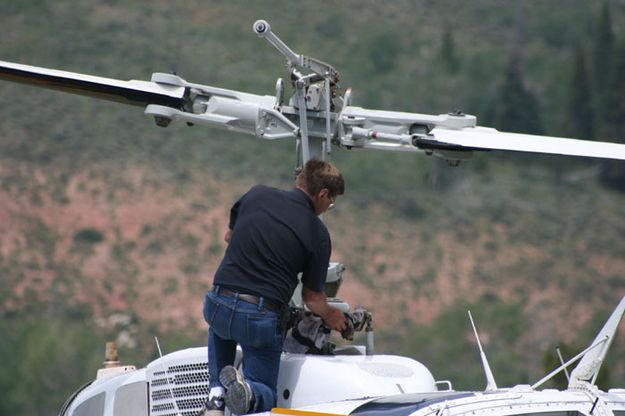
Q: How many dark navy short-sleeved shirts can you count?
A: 1